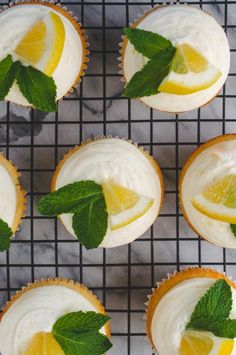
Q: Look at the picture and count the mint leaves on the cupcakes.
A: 12